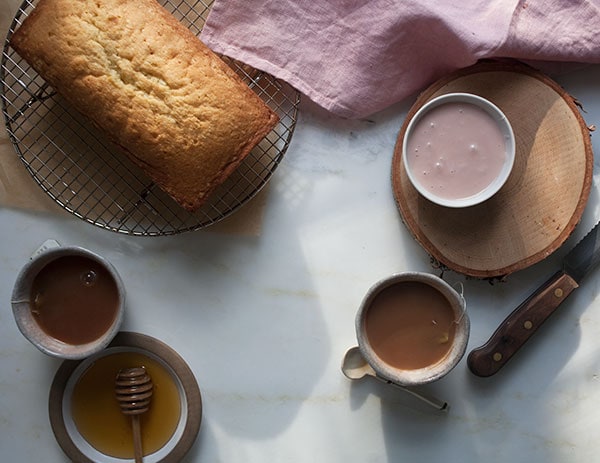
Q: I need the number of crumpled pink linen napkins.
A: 1